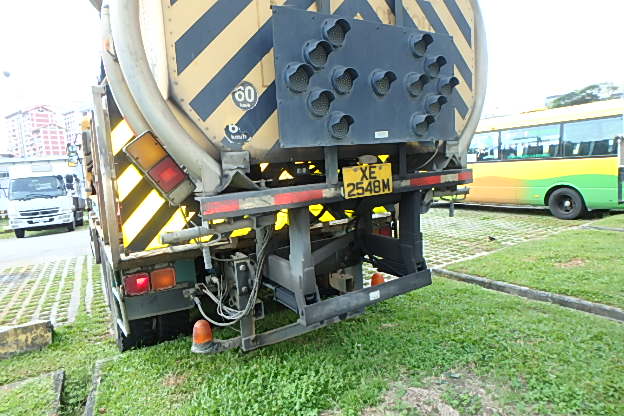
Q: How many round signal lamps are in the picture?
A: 13